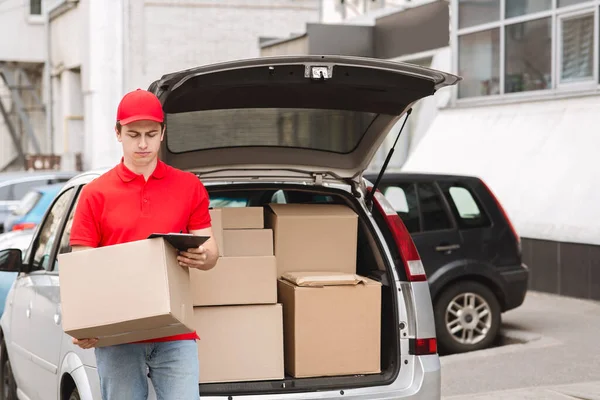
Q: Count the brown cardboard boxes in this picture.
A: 8